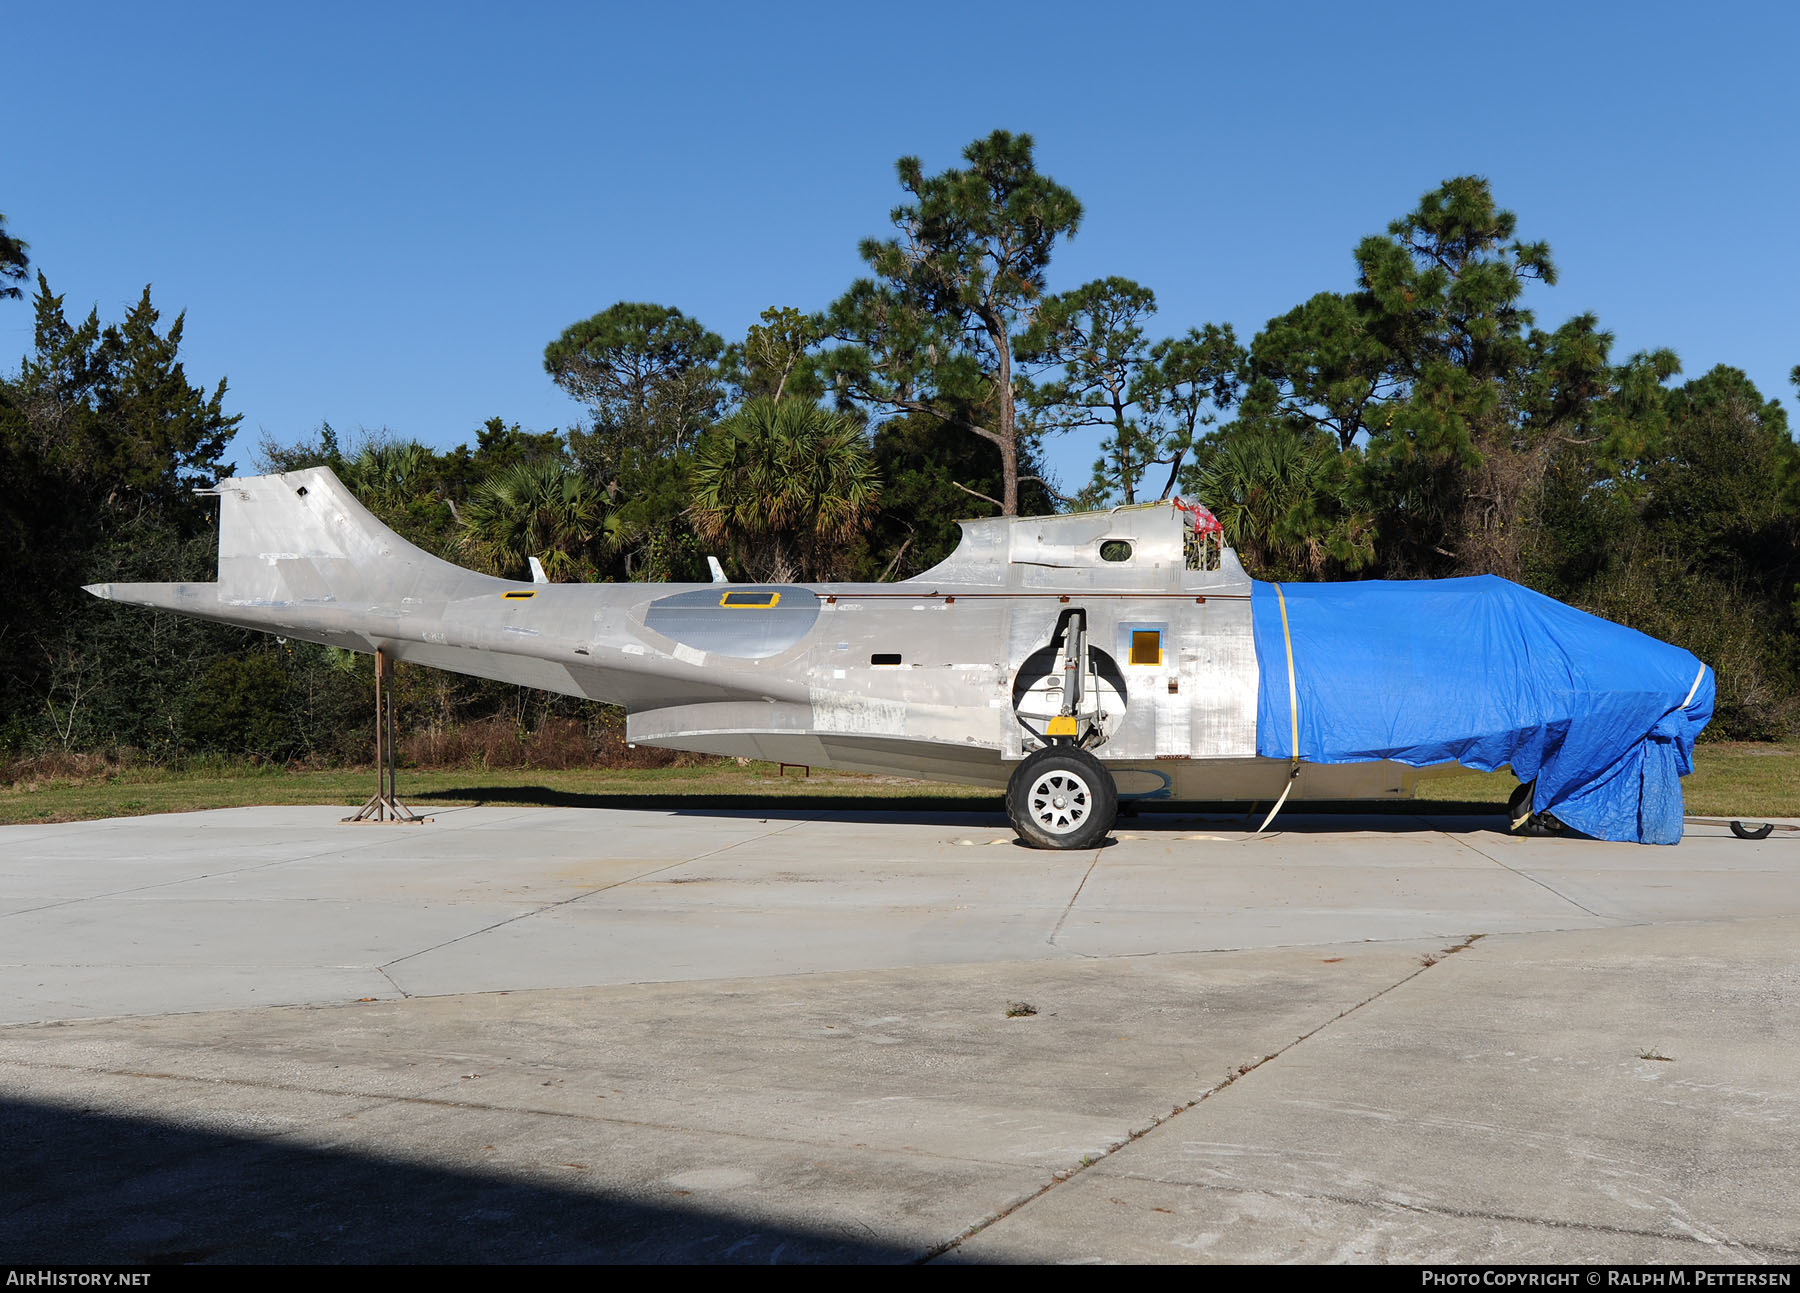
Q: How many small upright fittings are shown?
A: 2